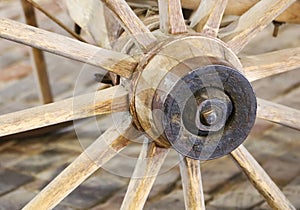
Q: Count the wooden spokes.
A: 12